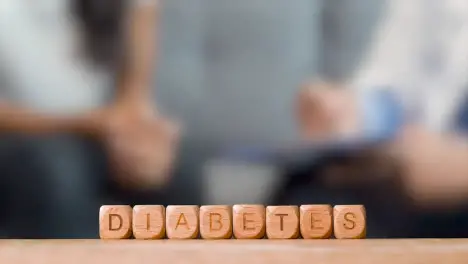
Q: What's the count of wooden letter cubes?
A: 8